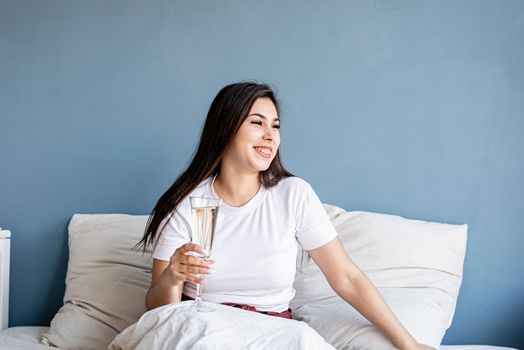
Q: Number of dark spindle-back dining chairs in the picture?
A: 0